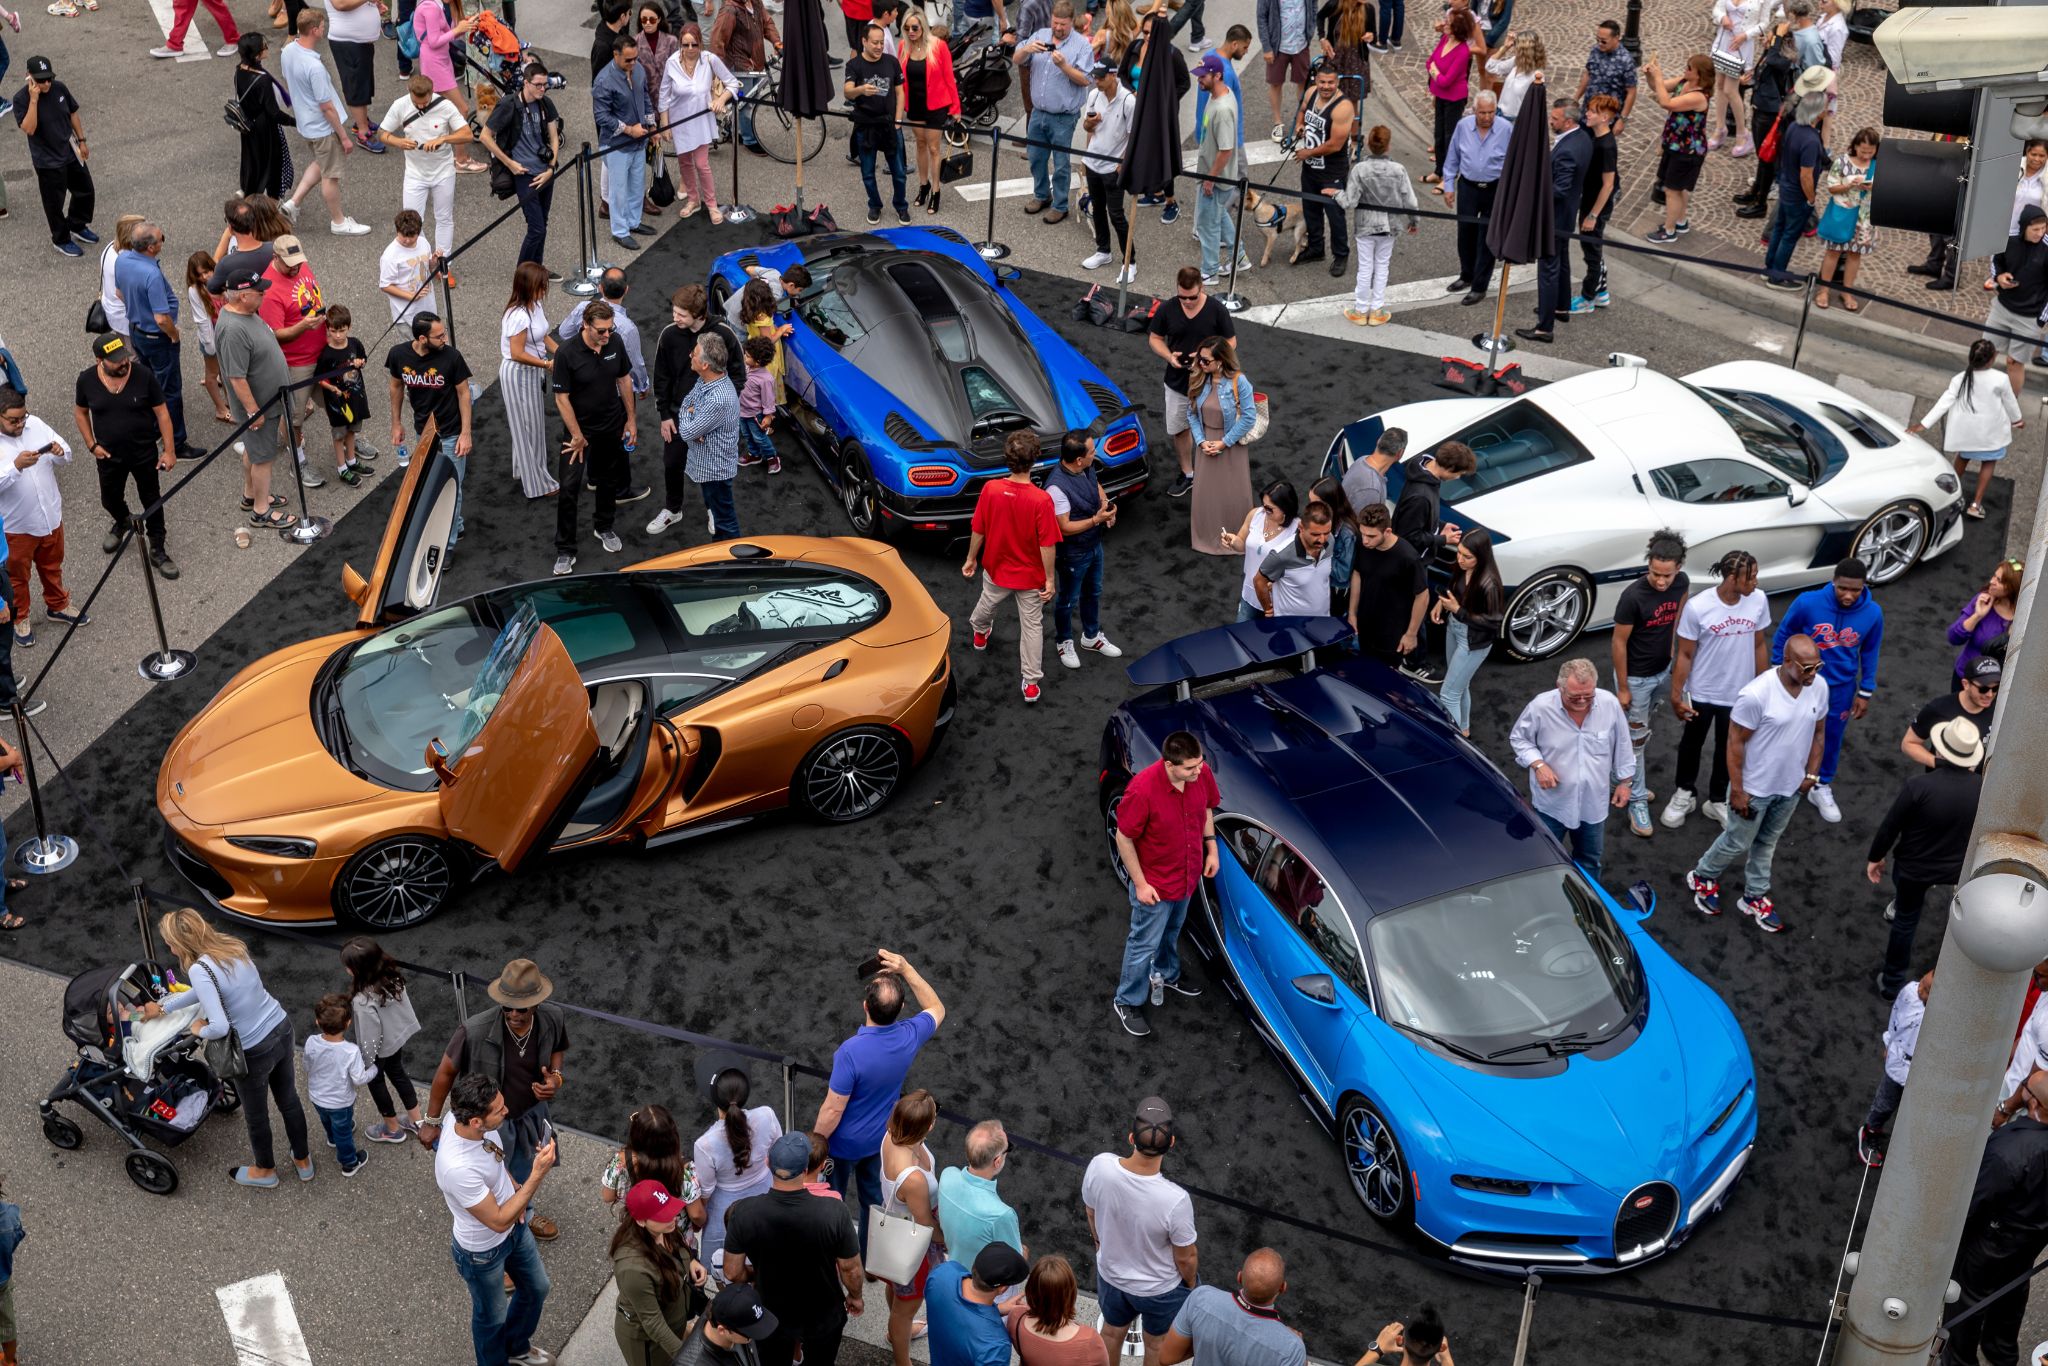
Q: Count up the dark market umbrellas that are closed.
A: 3